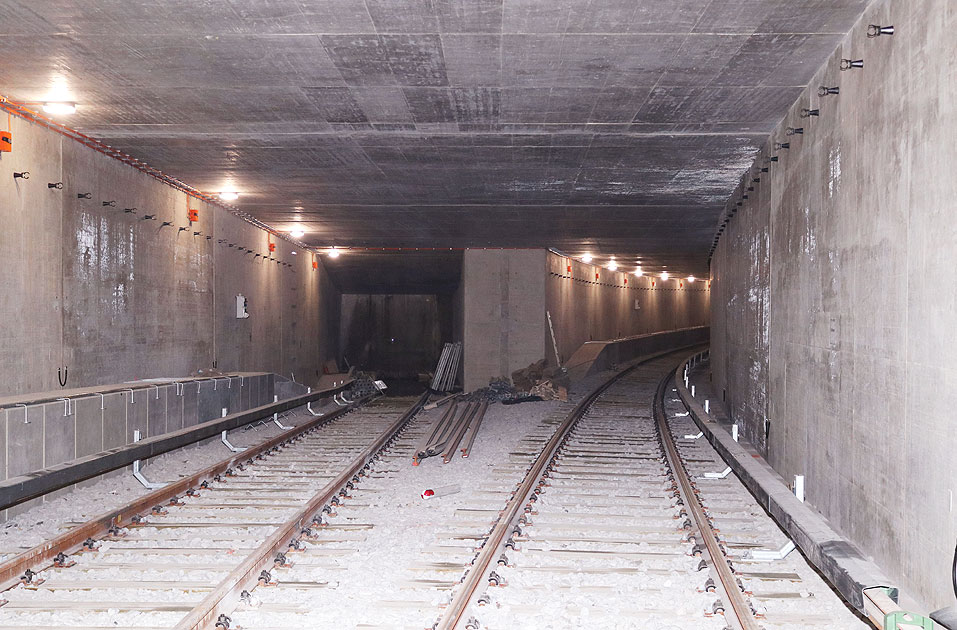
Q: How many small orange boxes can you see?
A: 10